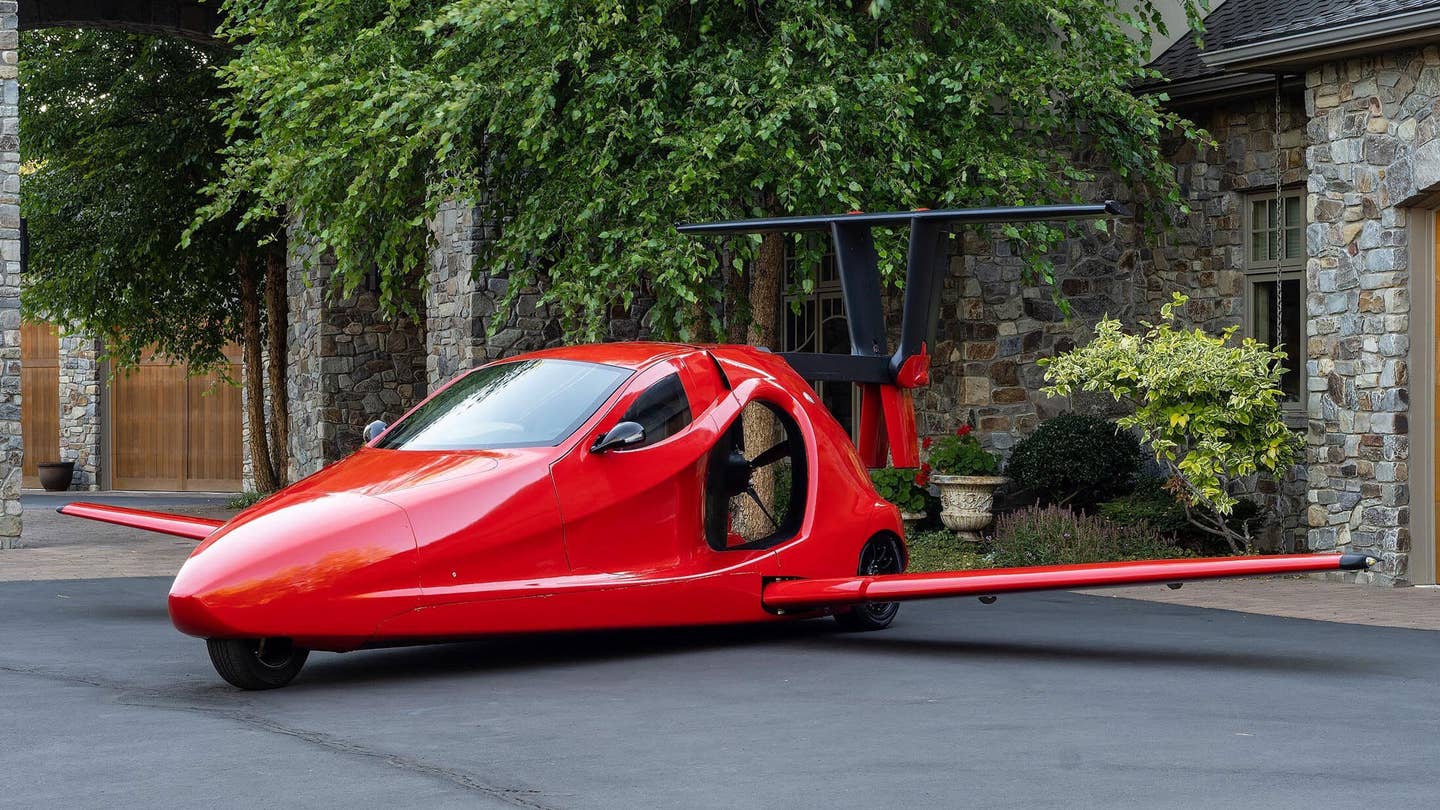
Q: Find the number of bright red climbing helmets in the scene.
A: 0